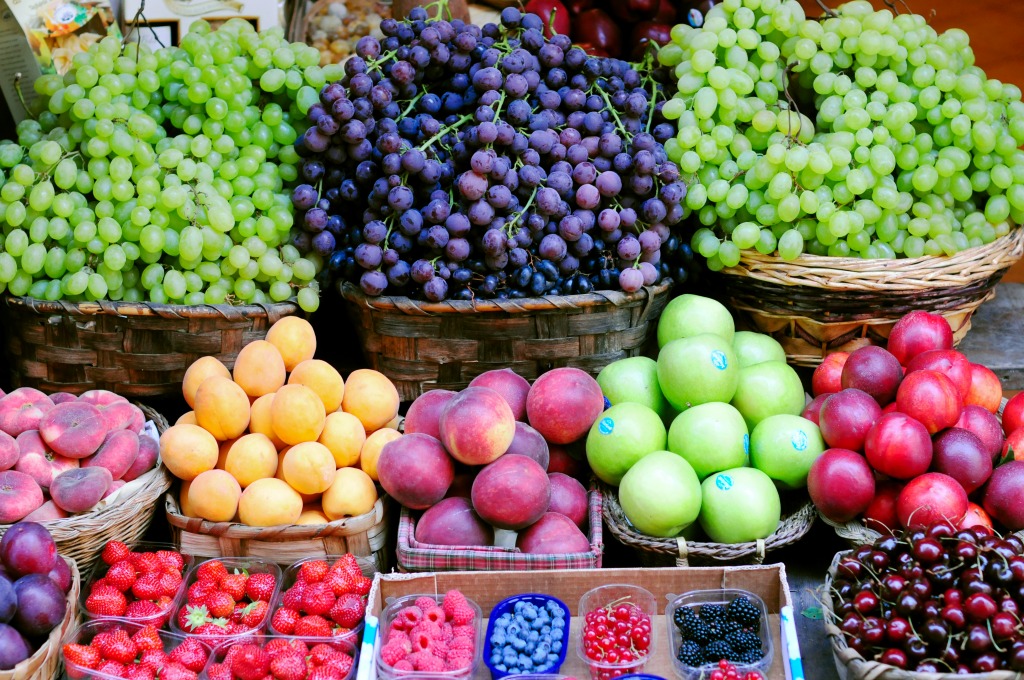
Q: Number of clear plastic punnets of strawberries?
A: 5